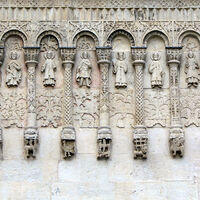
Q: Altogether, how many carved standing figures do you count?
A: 6